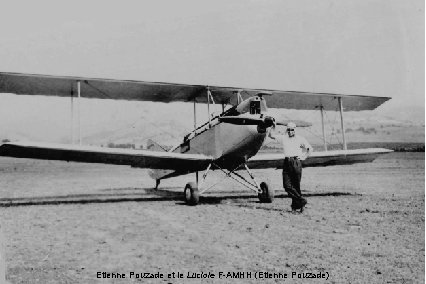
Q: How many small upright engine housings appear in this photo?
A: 1